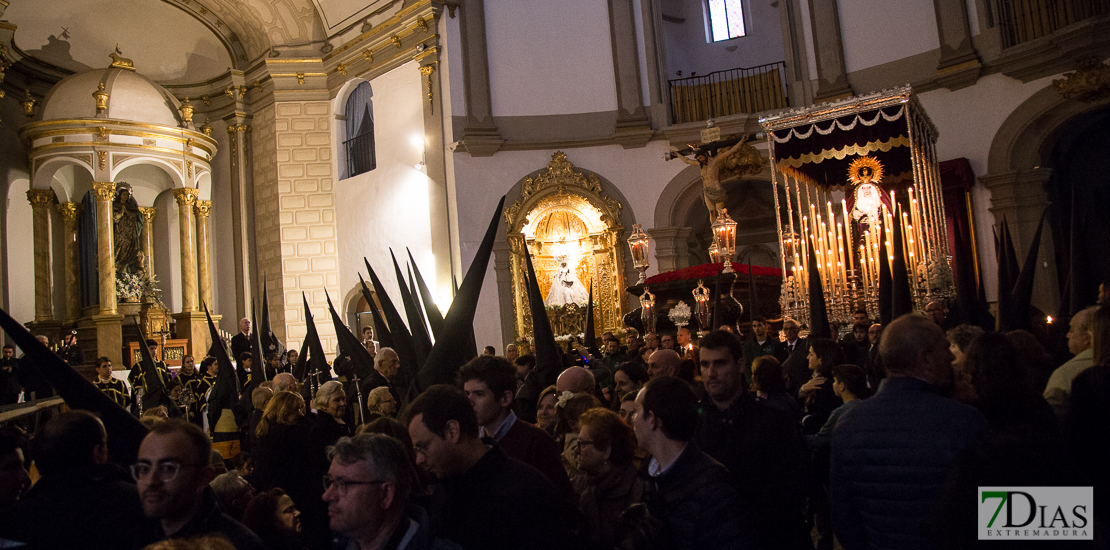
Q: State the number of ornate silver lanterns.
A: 6